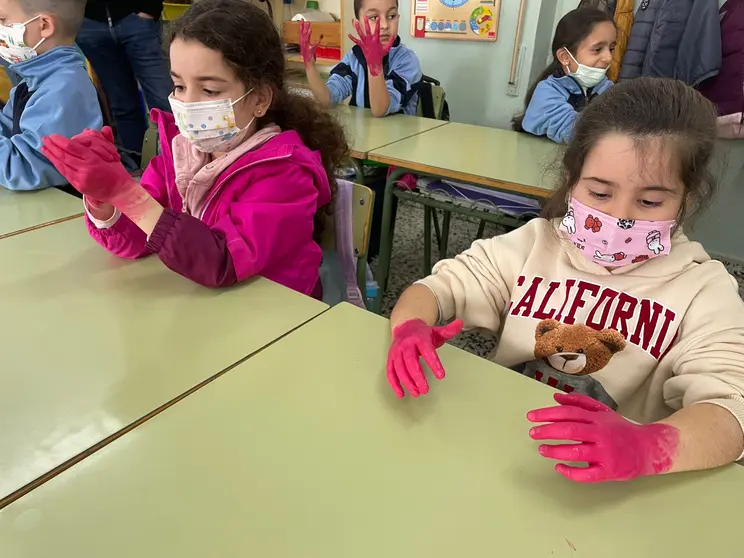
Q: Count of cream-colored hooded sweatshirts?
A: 1